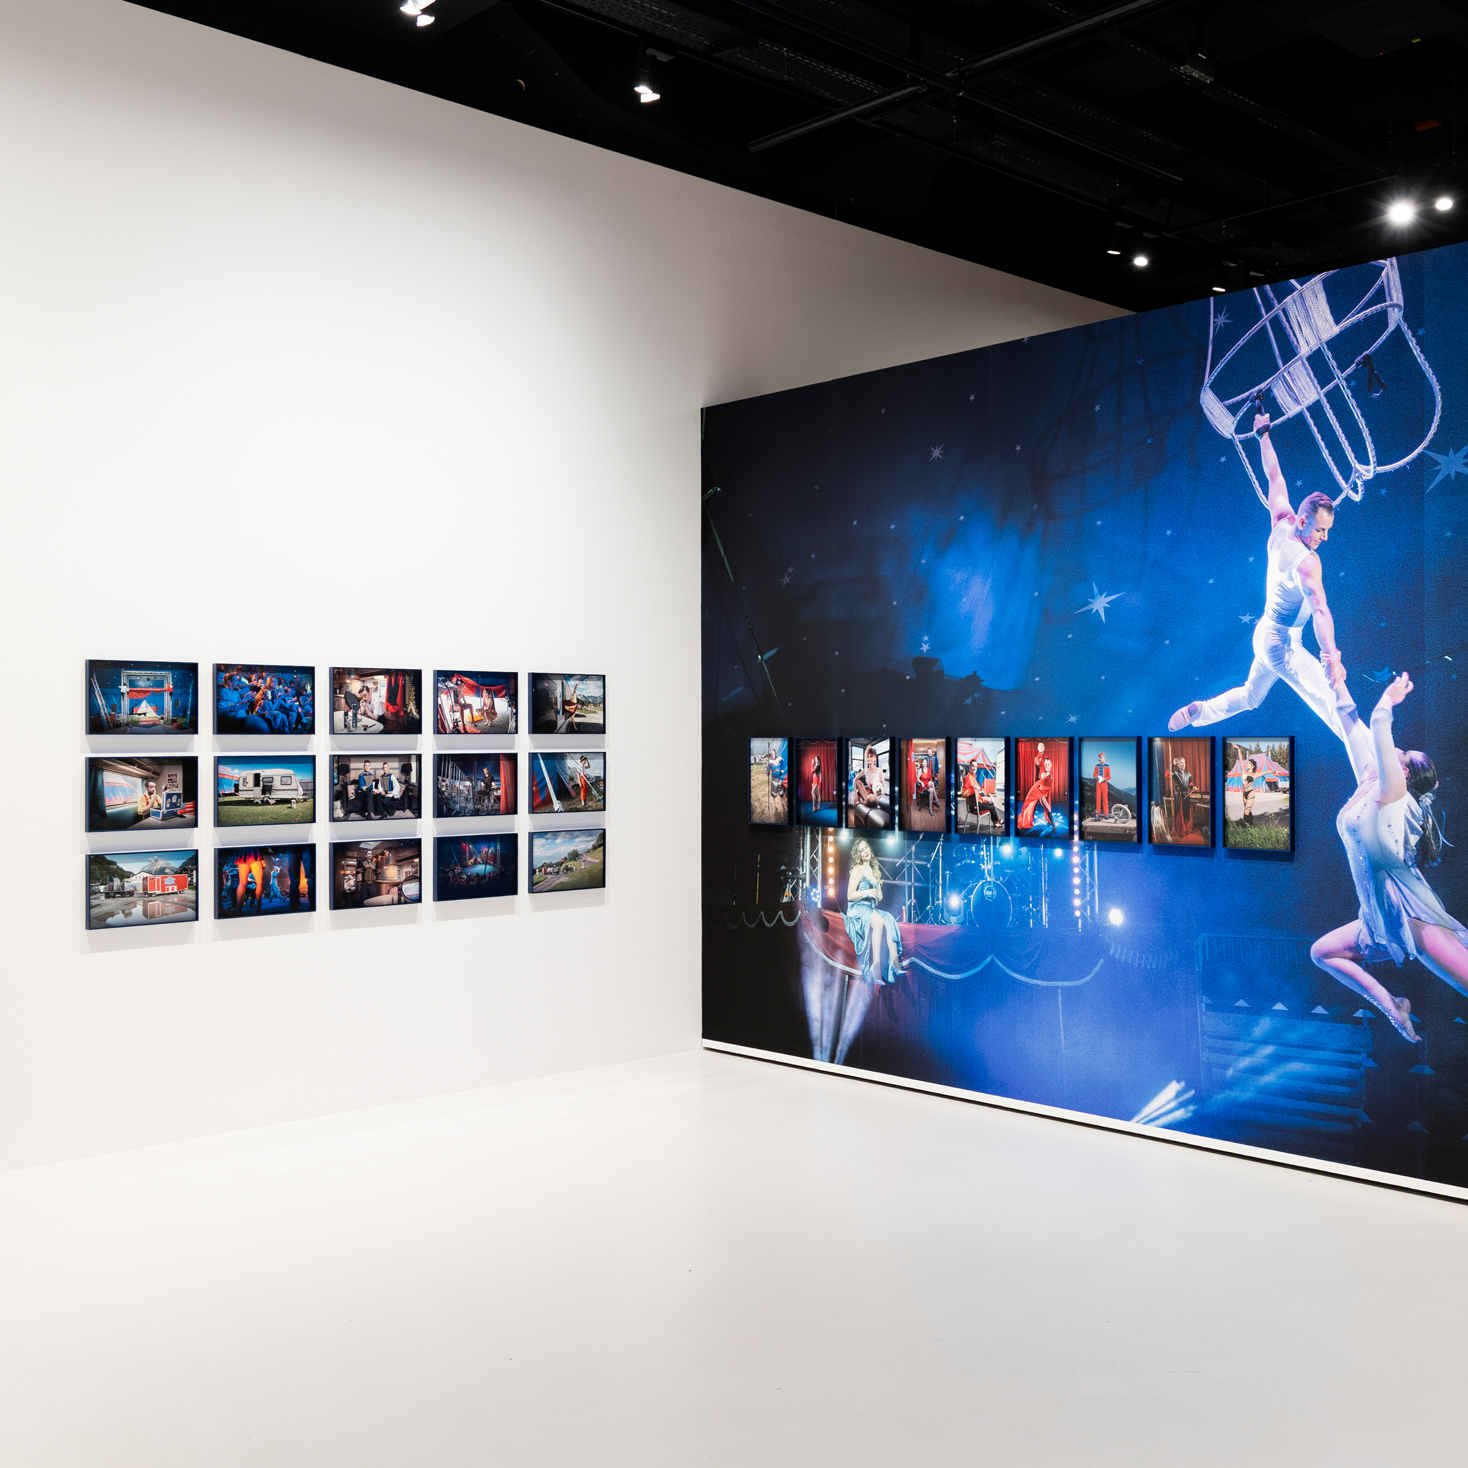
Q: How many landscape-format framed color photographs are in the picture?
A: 15